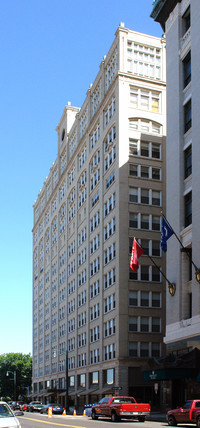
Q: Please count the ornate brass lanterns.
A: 2